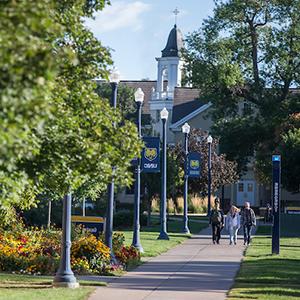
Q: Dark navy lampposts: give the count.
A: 6